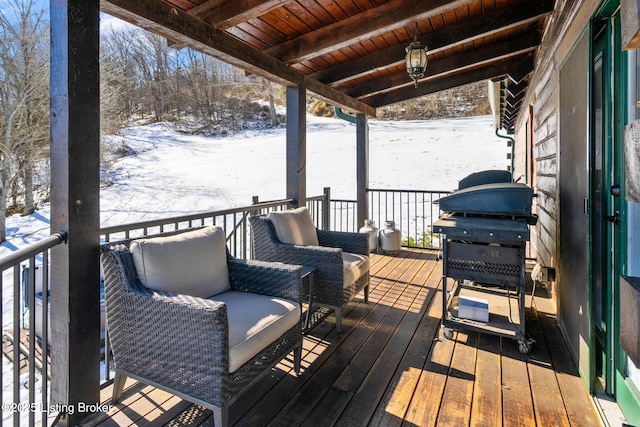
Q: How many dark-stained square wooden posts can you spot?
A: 3